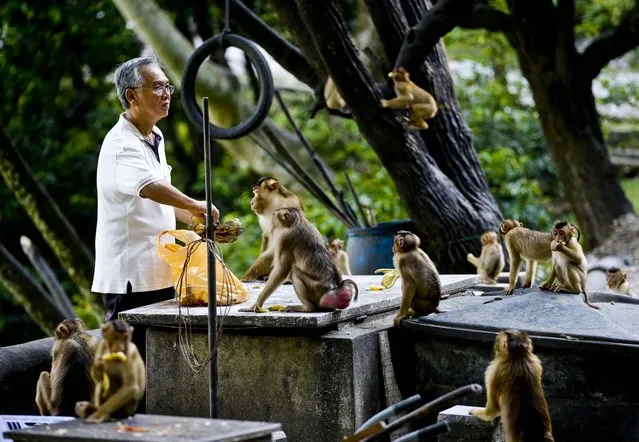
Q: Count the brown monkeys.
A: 13